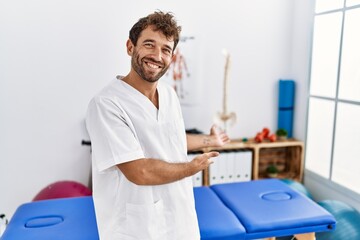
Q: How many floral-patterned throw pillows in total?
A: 0